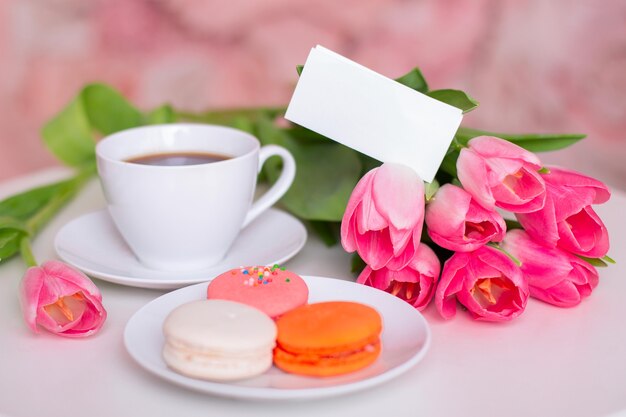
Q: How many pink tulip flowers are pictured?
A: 8